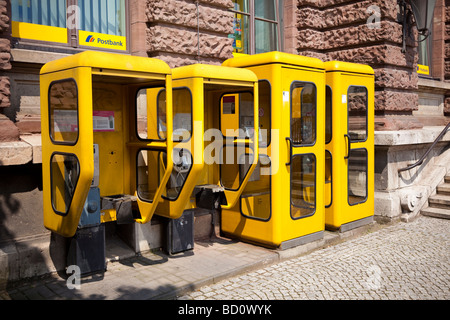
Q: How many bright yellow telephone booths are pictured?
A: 4